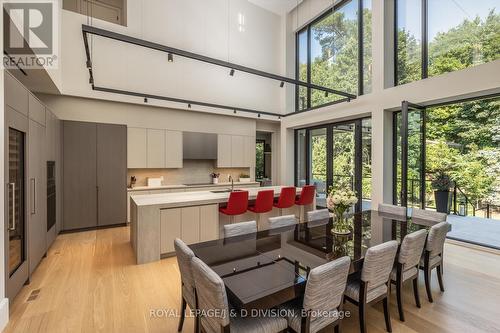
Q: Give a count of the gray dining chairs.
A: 11